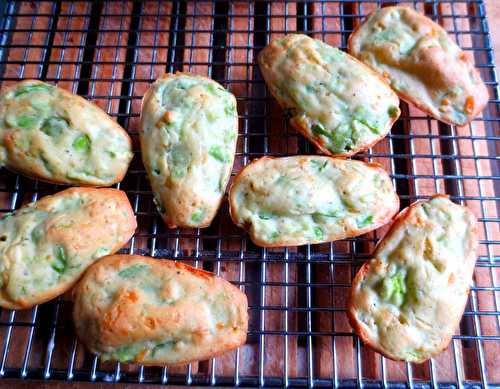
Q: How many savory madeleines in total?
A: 8